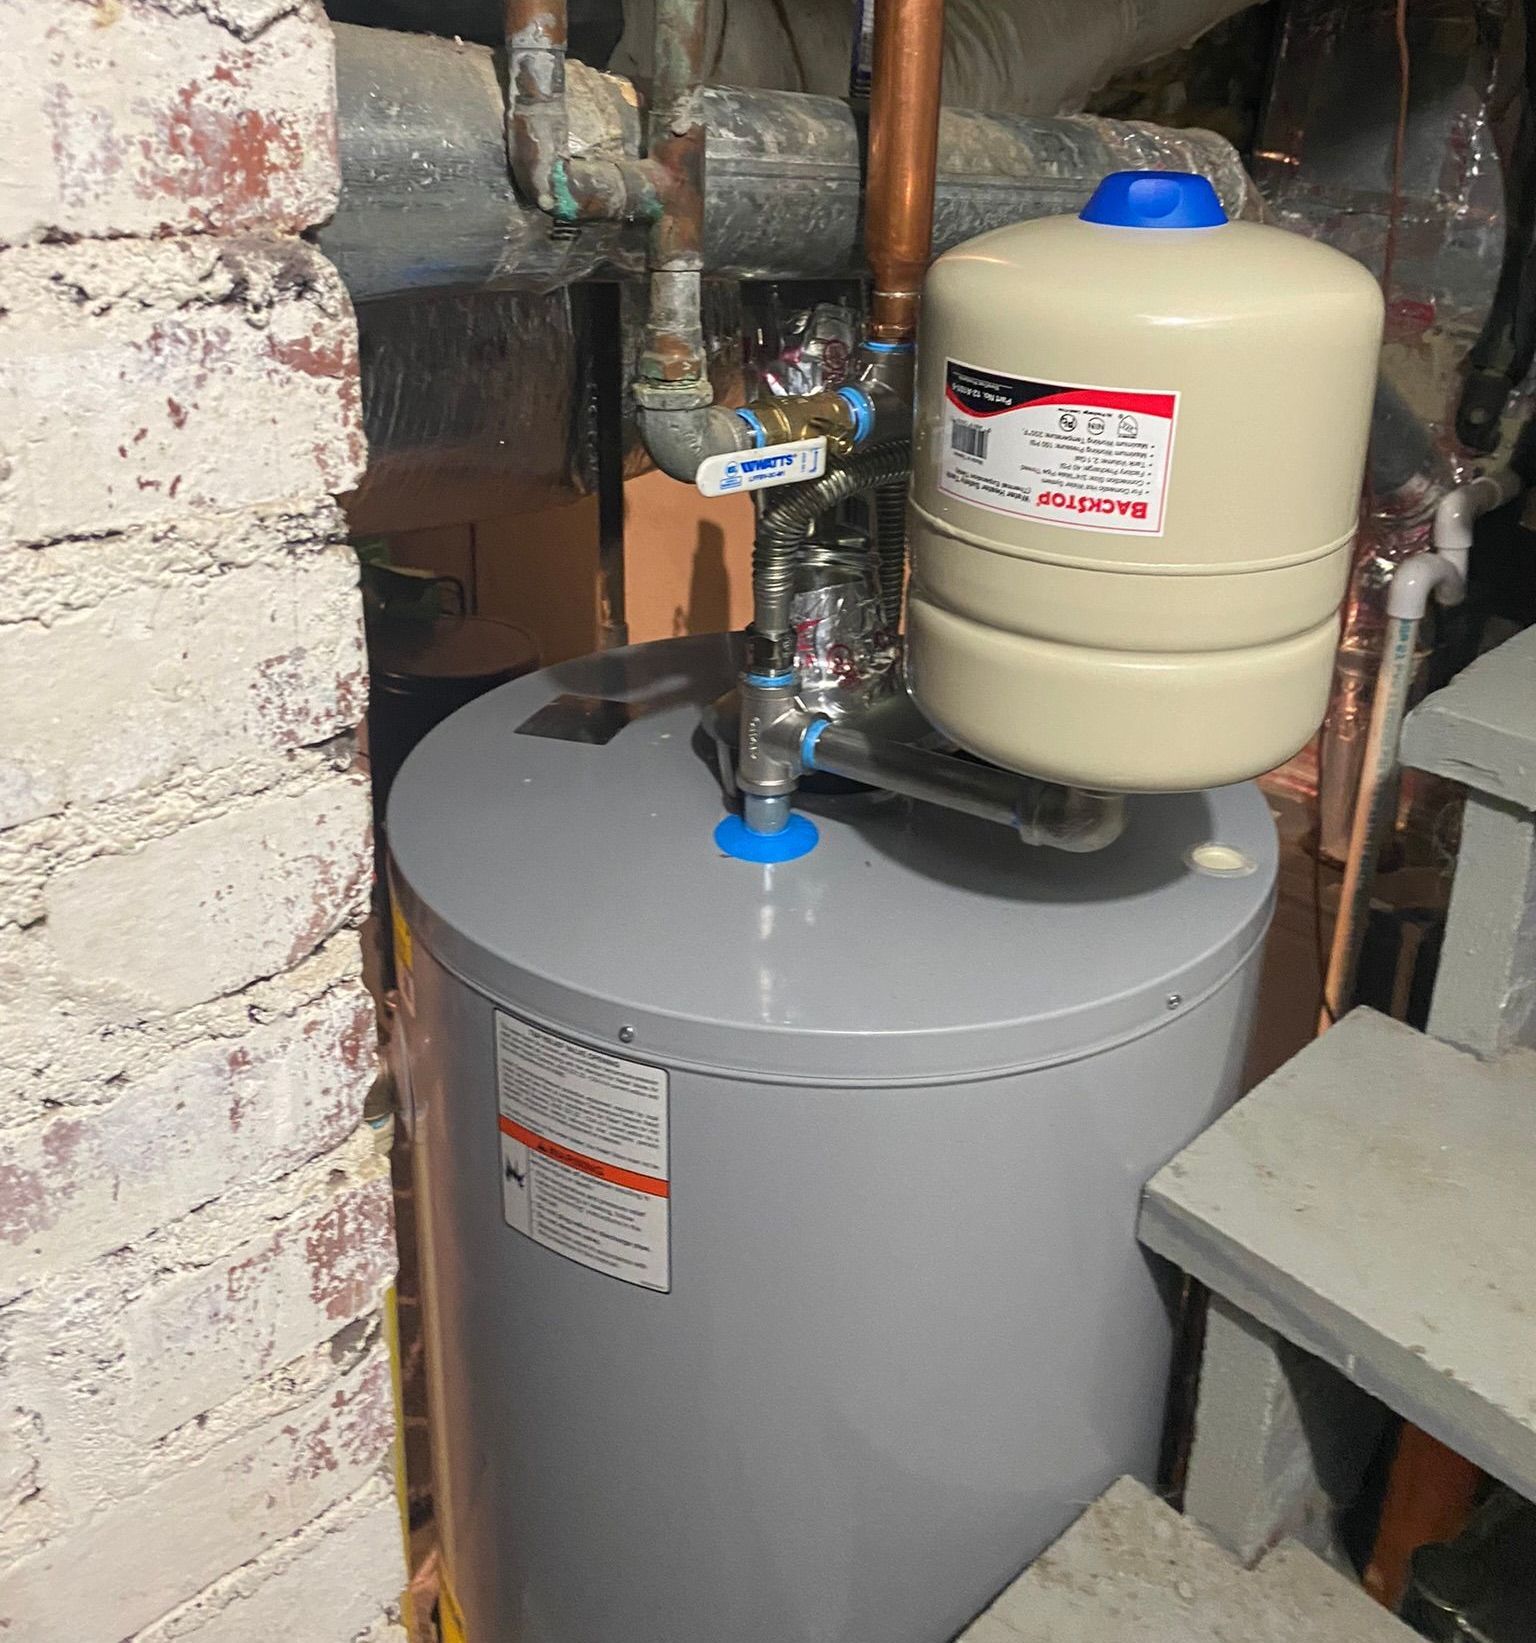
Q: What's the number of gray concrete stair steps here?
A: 3